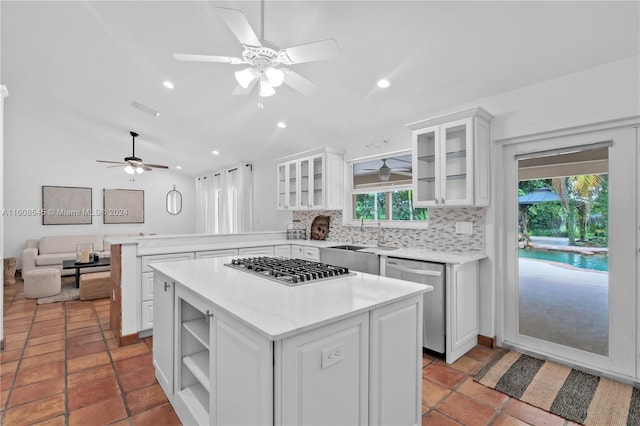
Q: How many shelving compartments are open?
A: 3